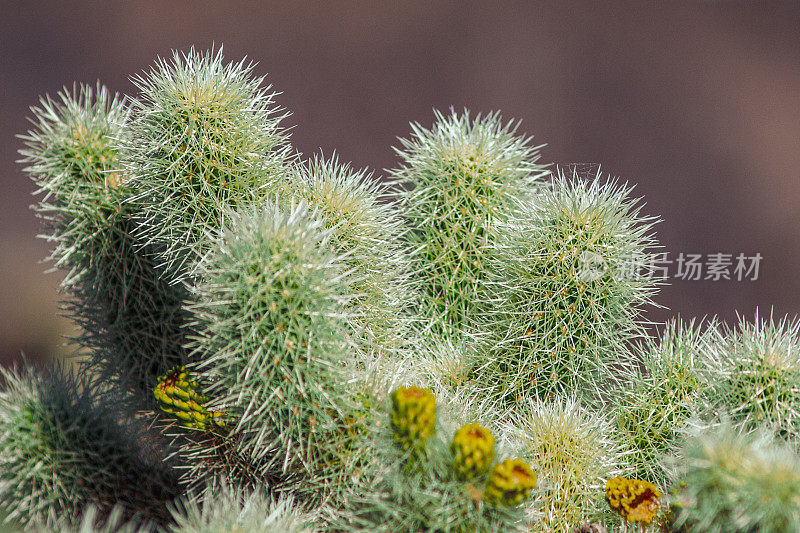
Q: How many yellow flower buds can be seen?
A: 5